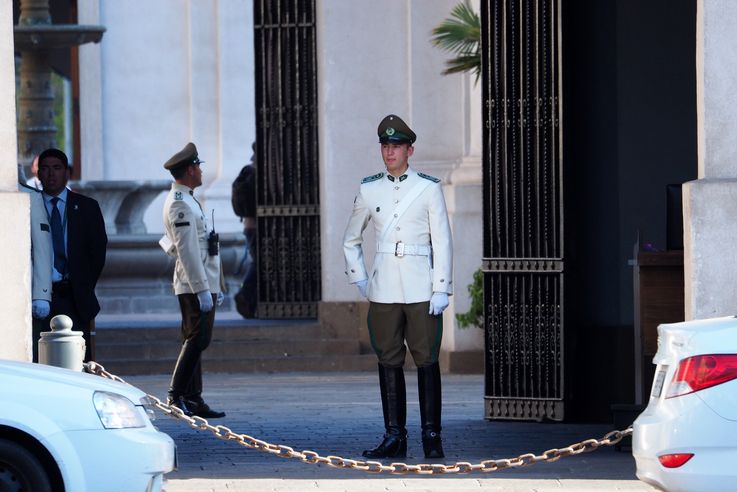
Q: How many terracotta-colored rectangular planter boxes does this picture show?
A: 0